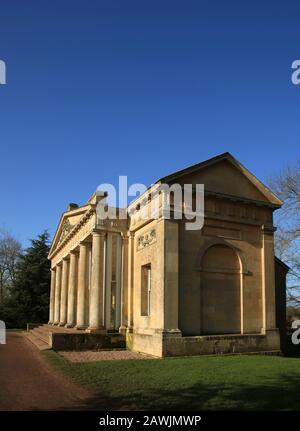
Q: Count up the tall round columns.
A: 6